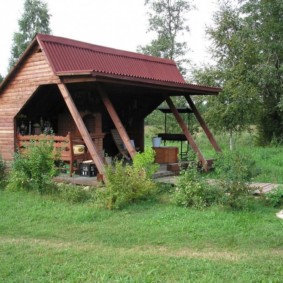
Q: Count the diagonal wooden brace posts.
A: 4